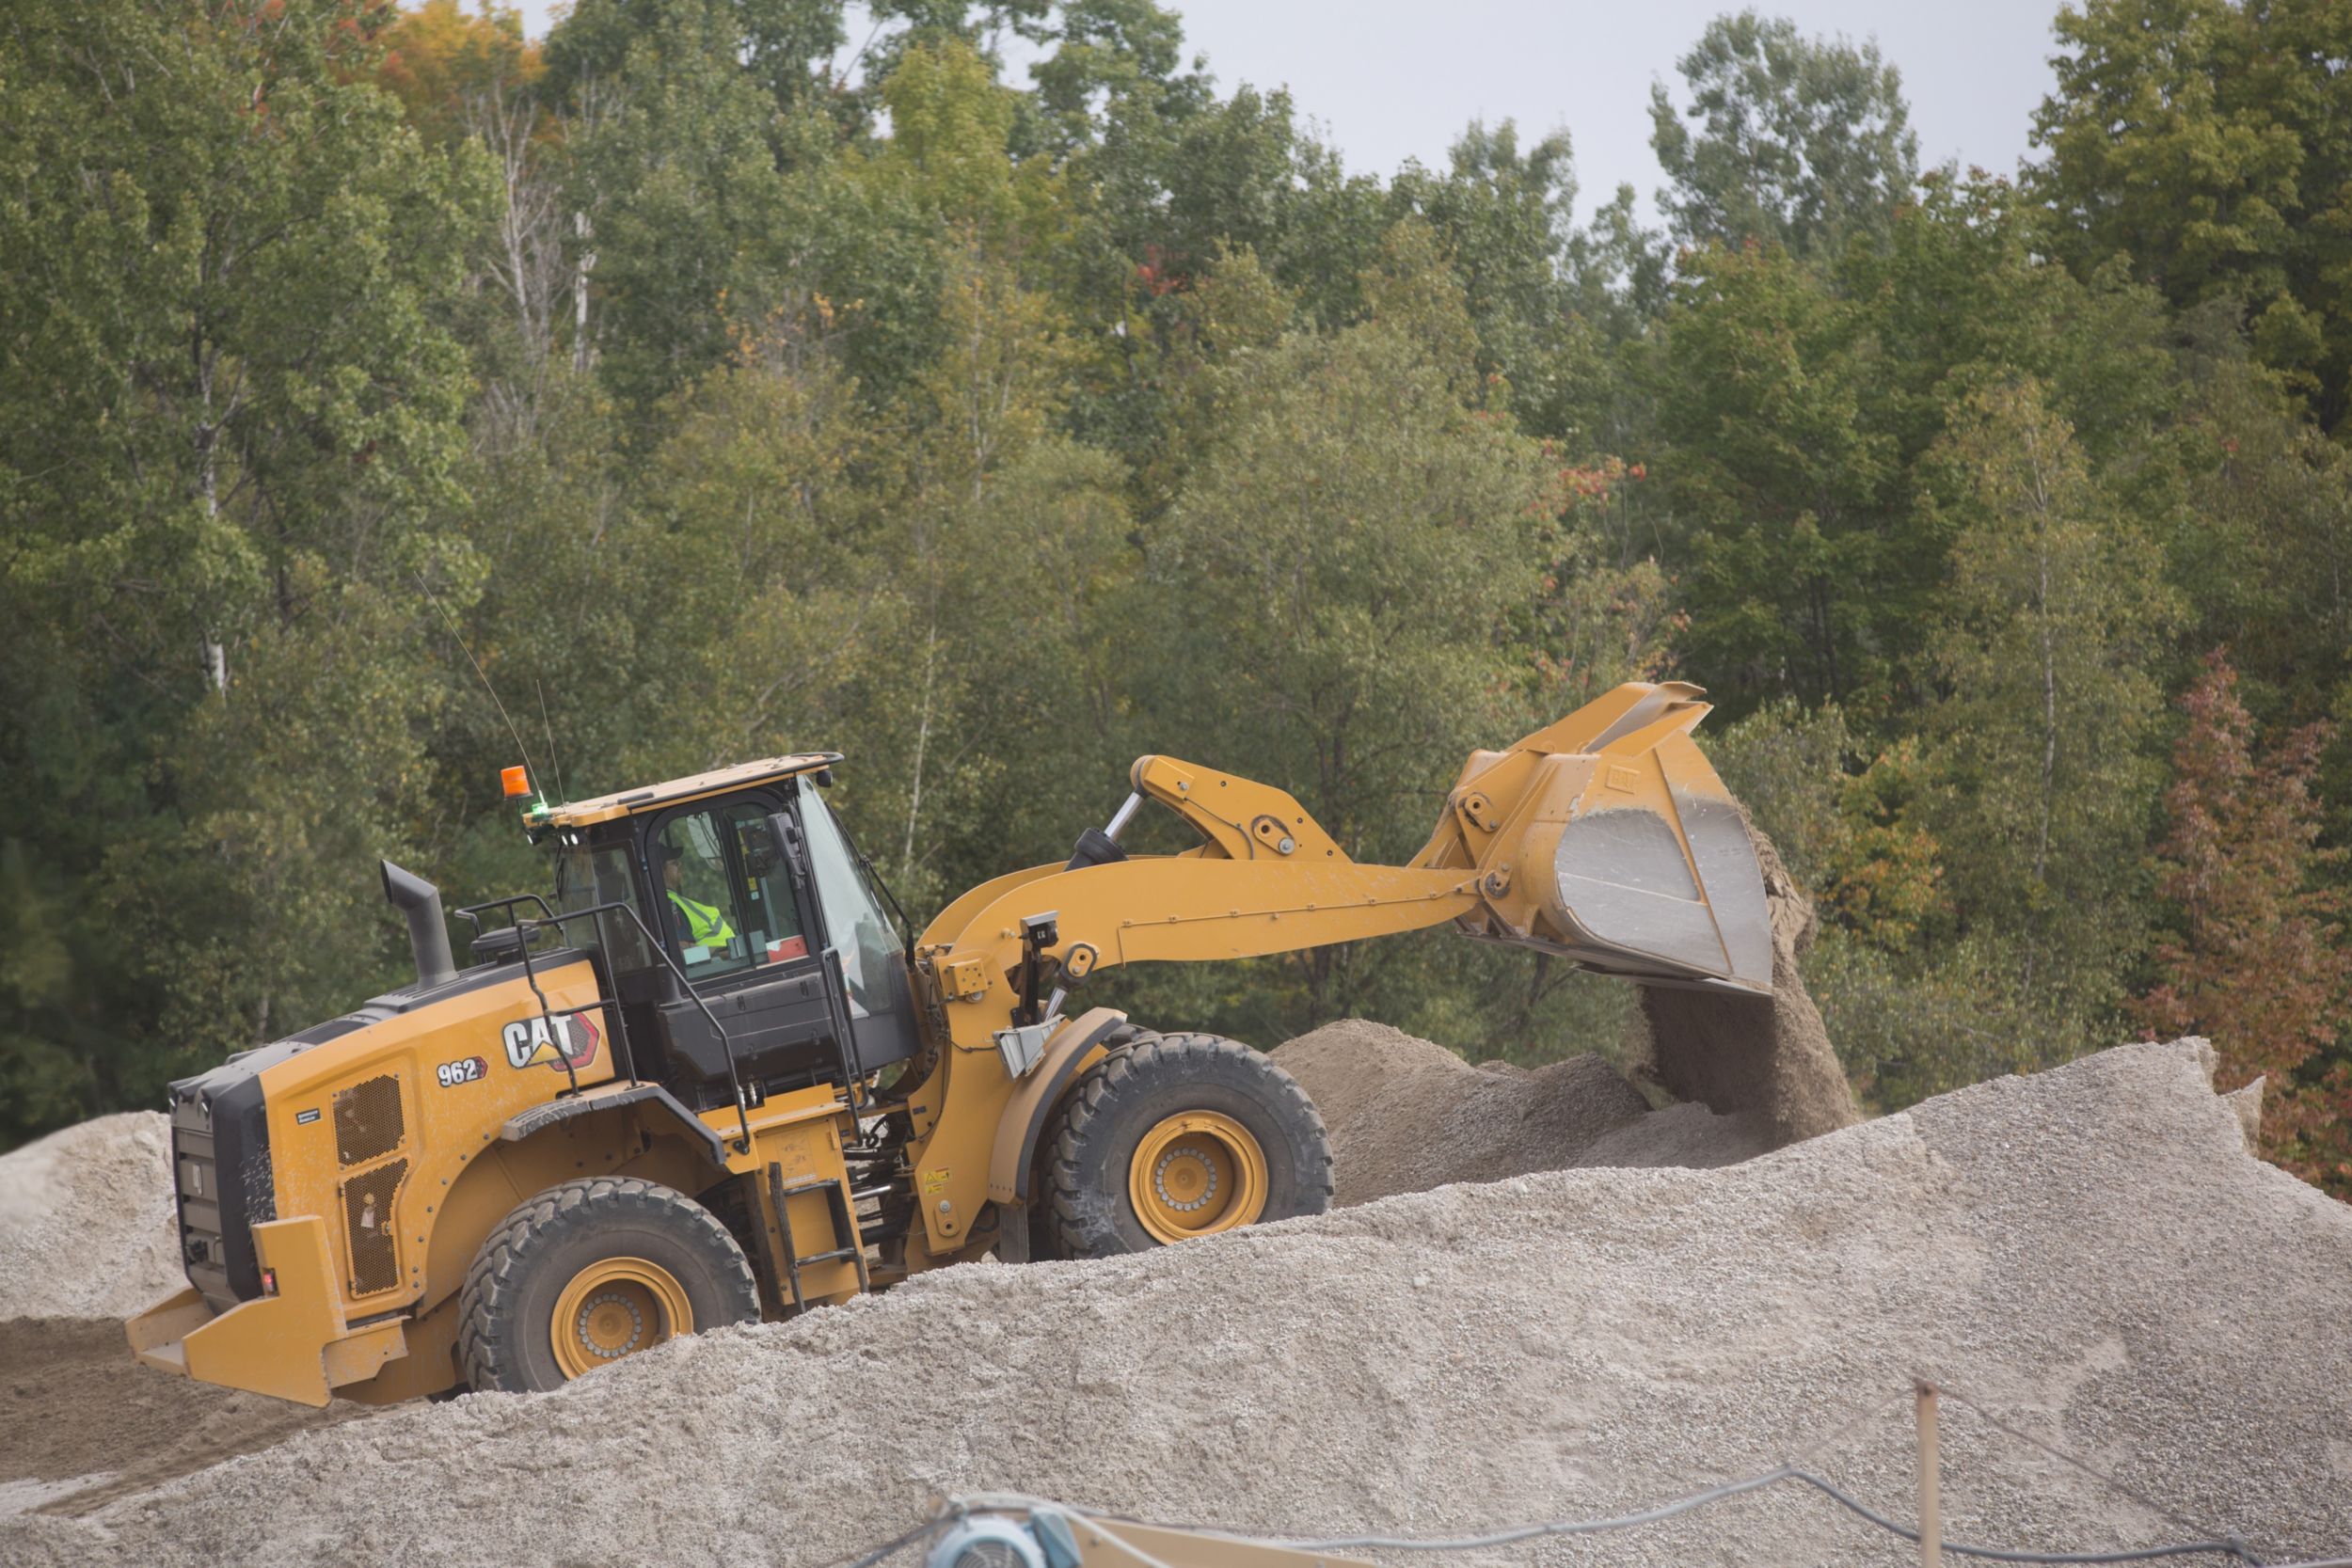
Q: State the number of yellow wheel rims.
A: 2